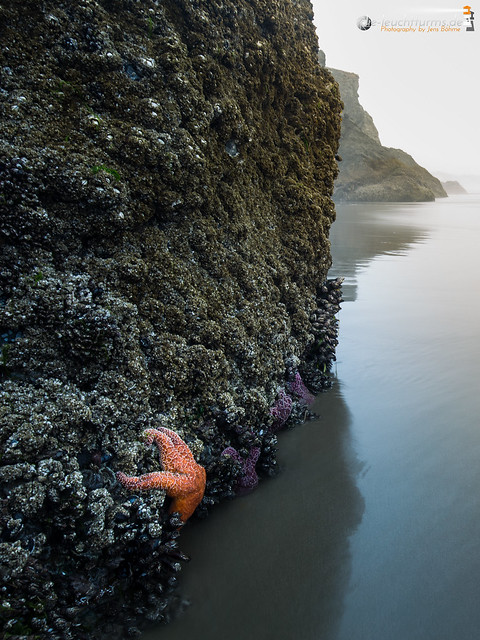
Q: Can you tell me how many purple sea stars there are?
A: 3